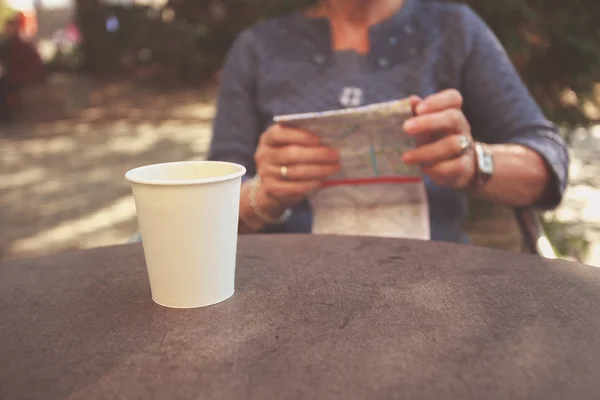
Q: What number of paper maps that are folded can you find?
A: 1